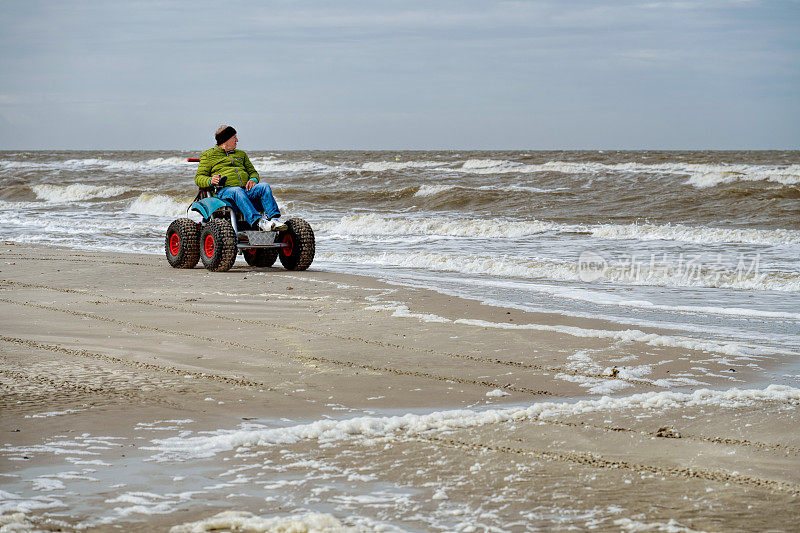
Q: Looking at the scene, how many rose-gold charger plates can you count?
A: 0